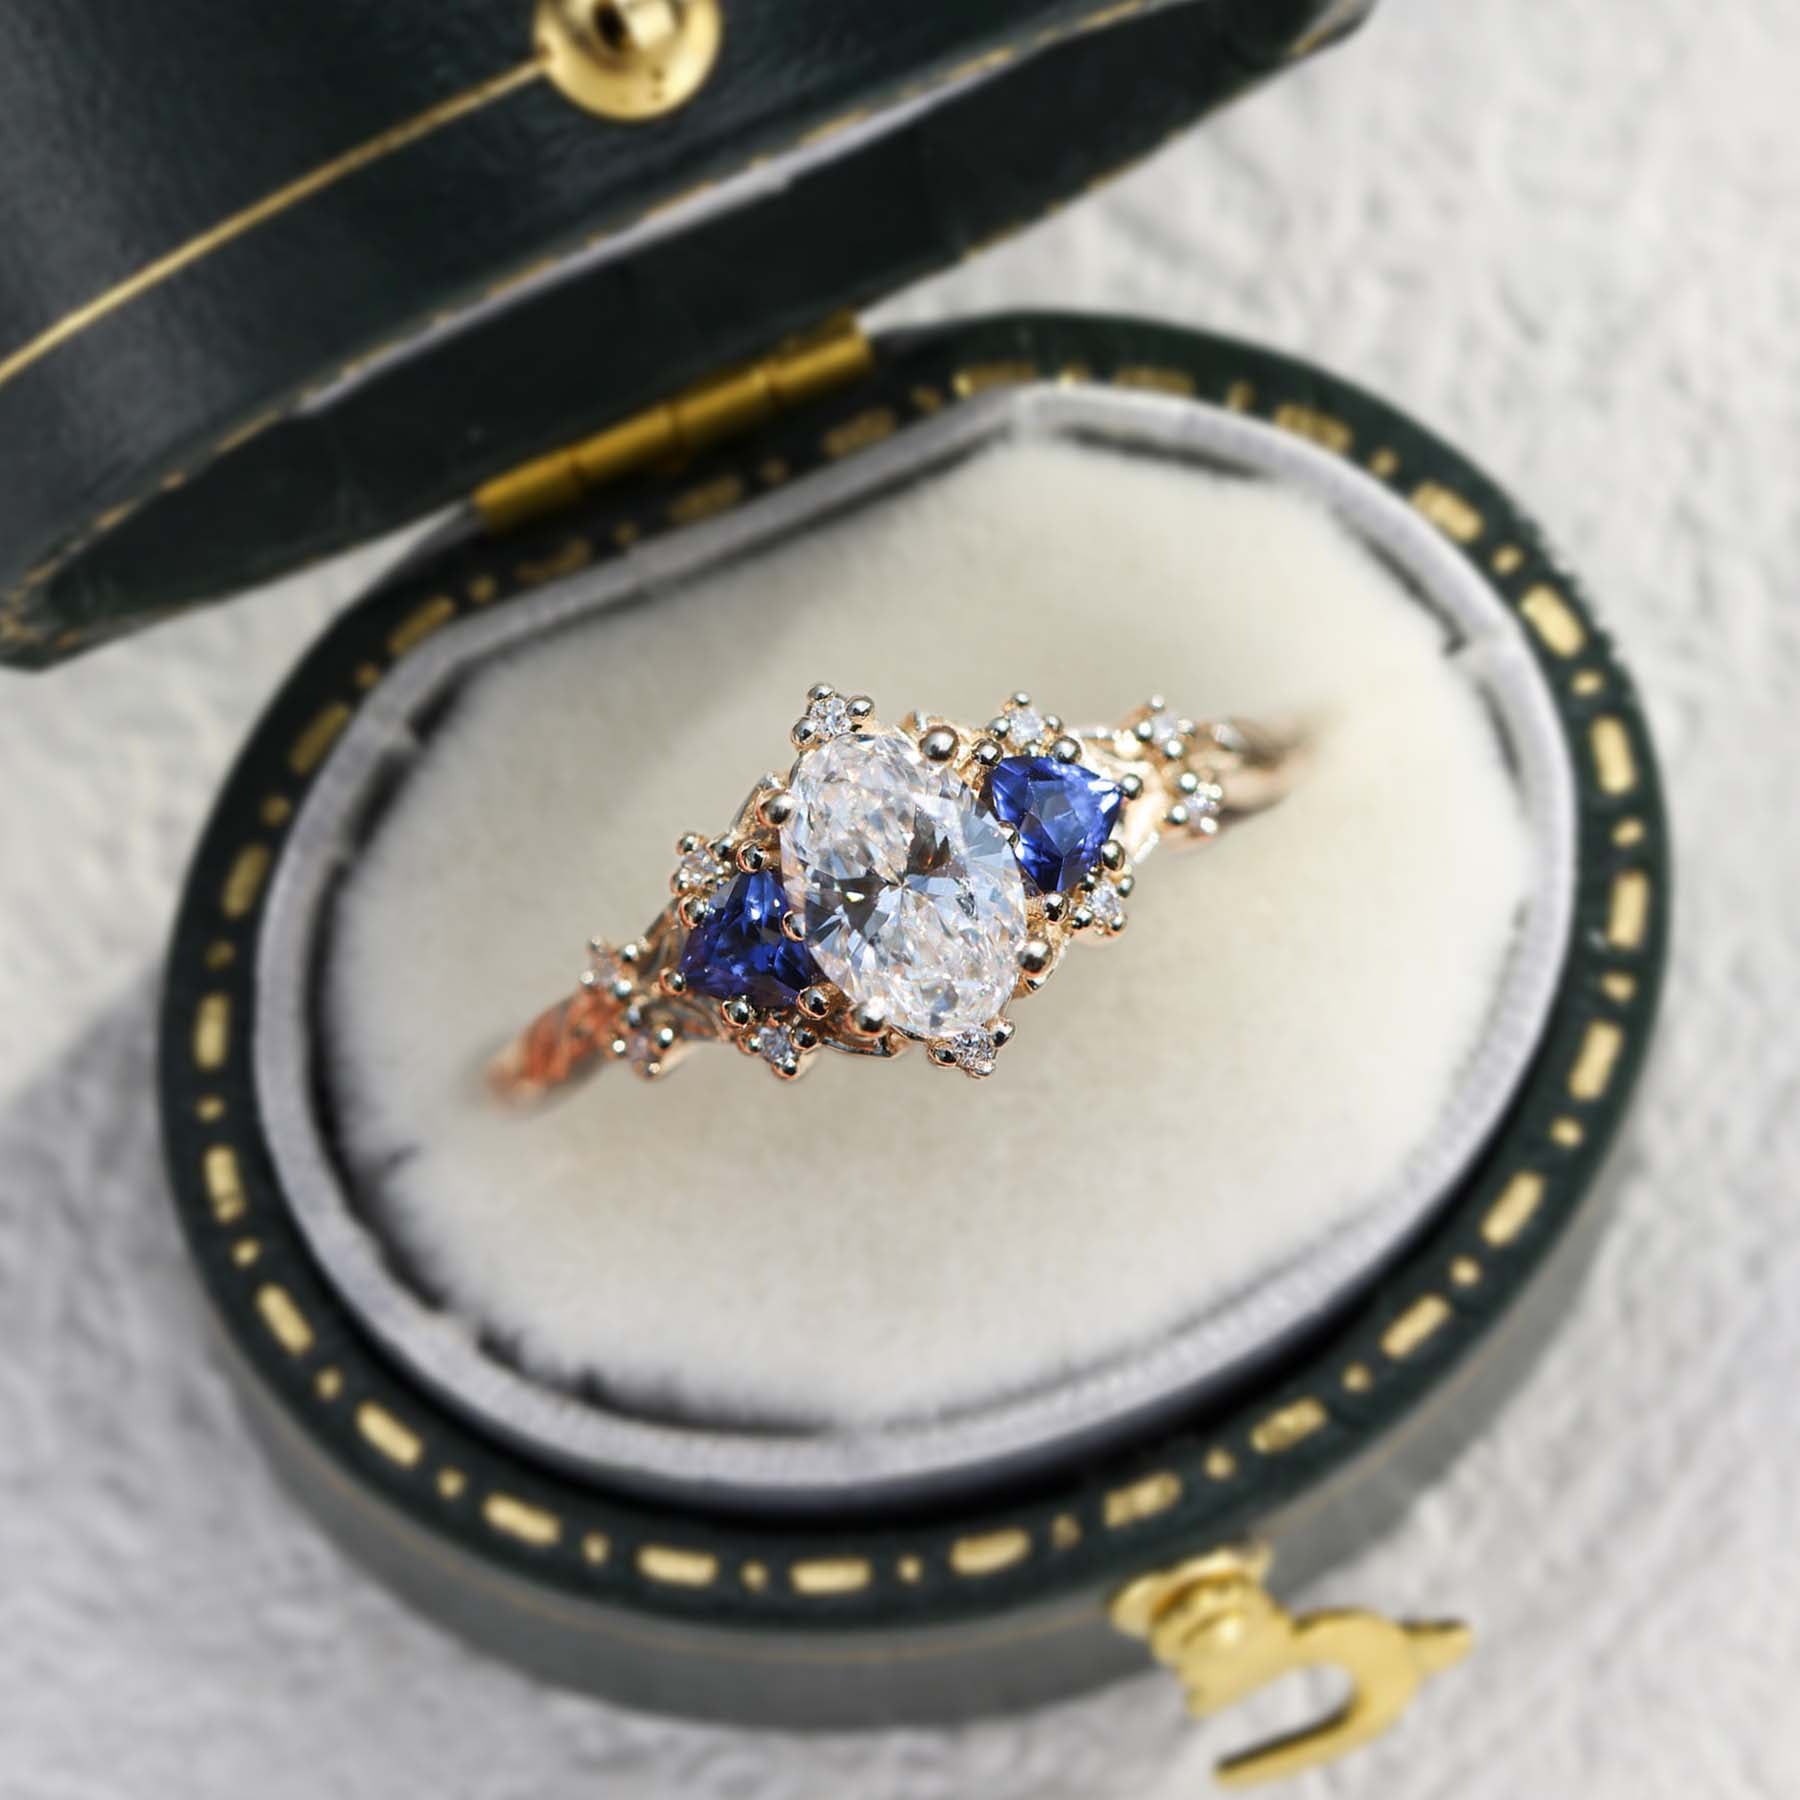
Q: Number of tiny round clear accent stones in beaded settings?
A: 10